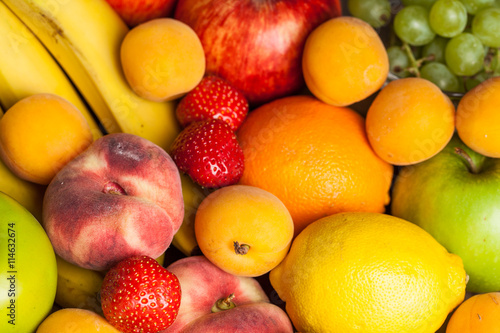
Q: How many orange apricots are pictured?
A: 8